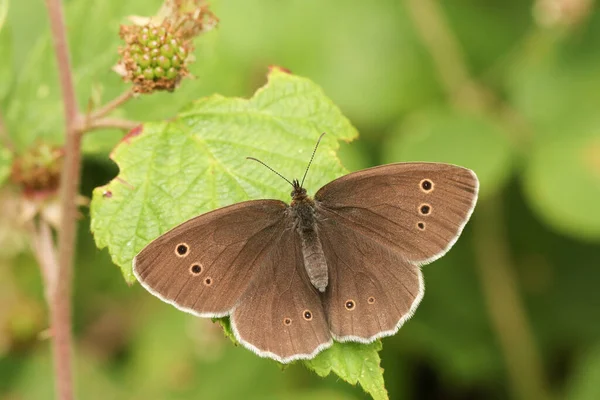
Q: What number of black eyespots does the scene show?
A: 10